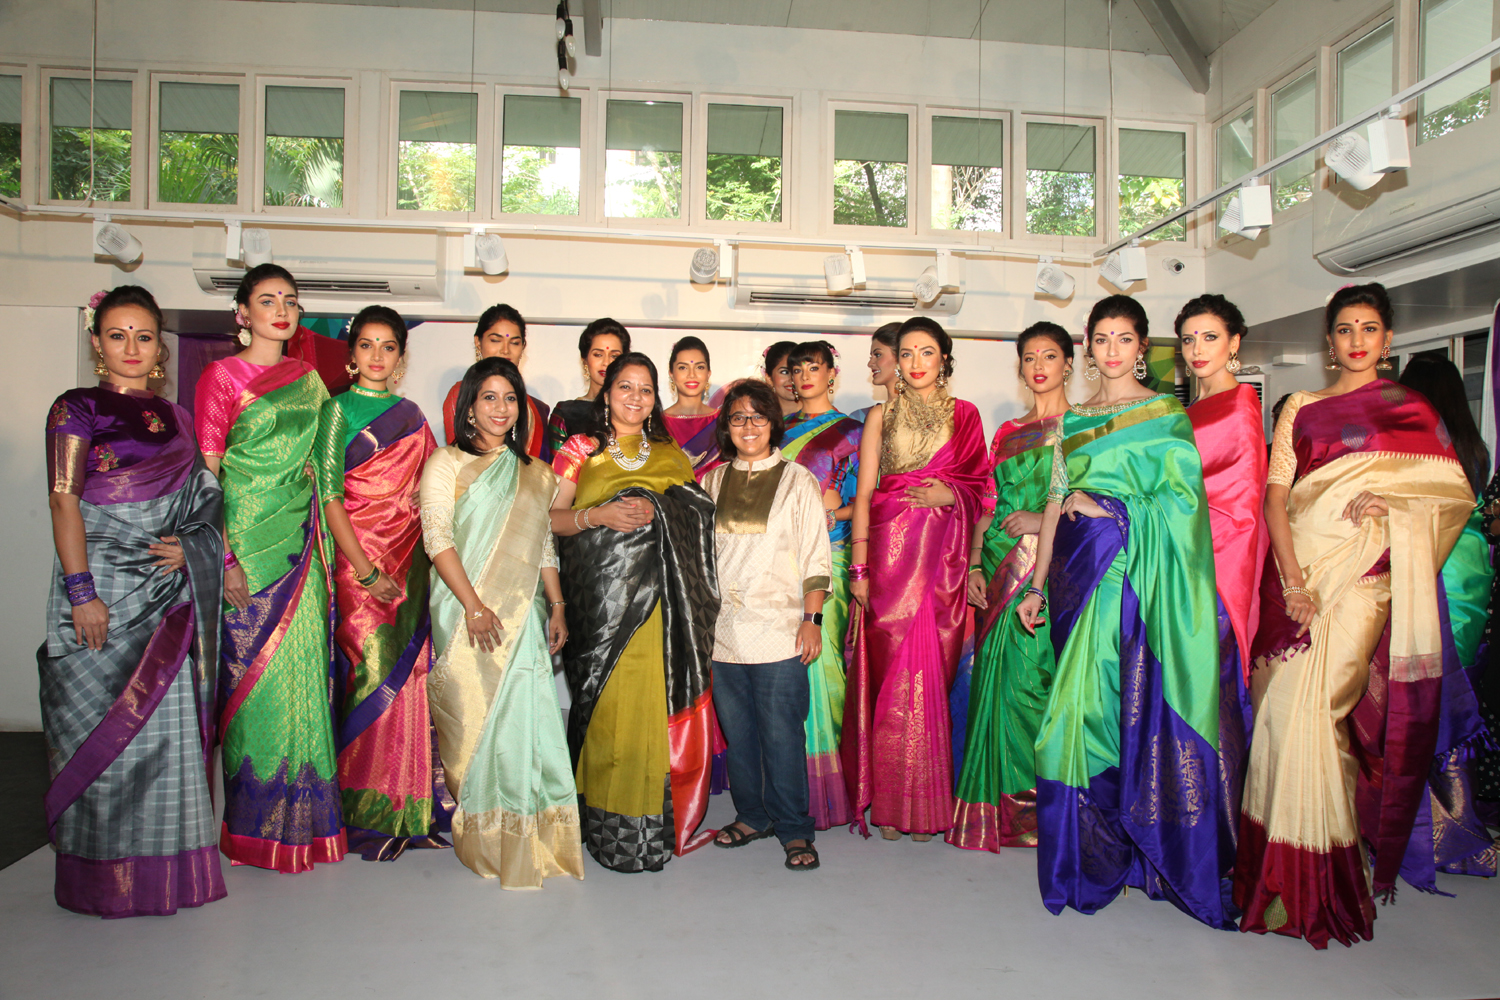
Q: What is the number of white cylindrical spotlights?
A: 10